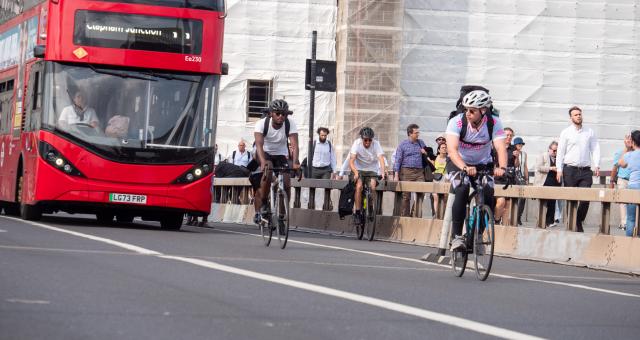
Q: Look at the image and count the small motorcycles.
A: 0